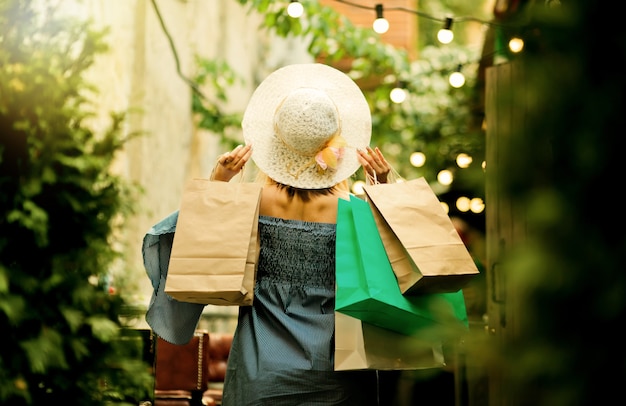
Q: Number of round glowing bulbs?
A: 13